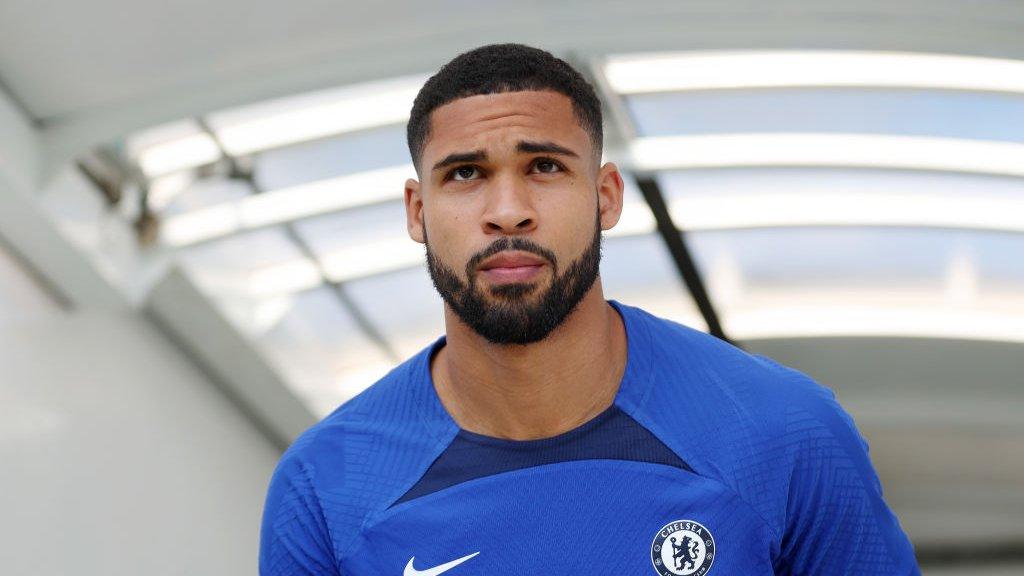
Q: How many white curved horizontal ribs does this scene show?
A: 4